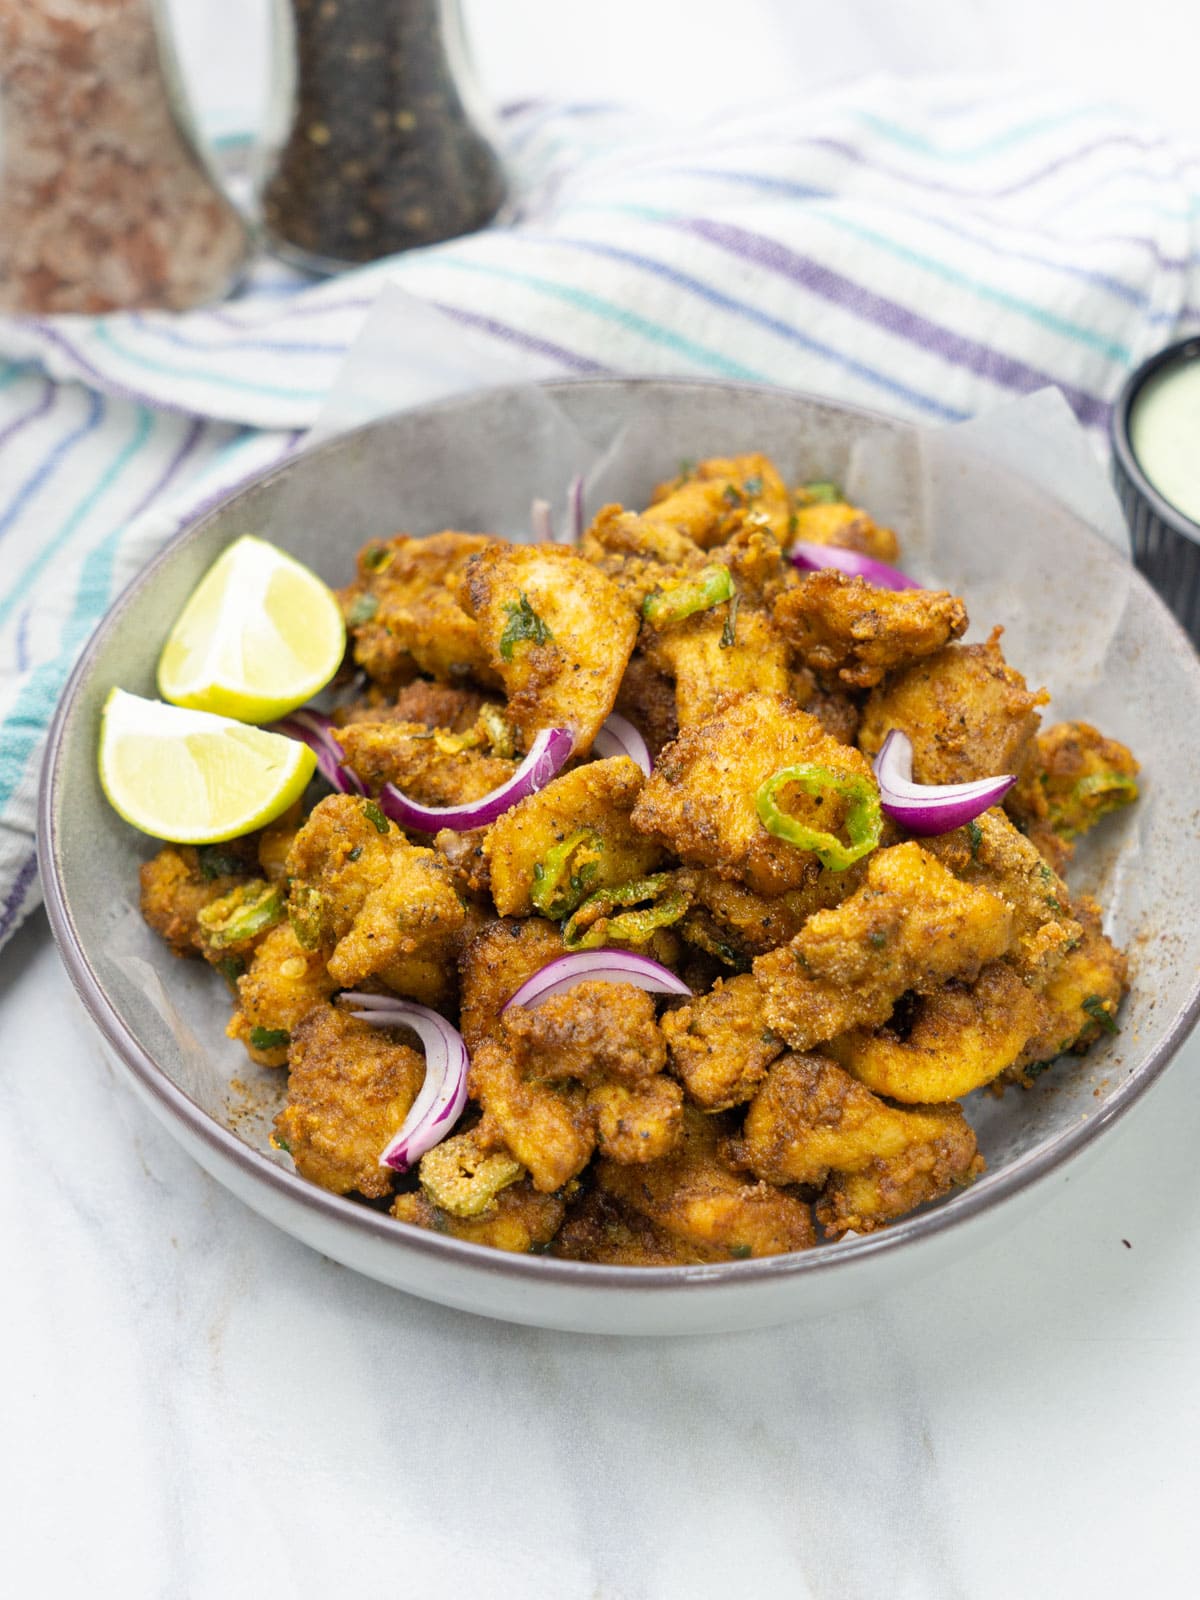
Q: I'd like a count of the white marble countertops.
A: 1